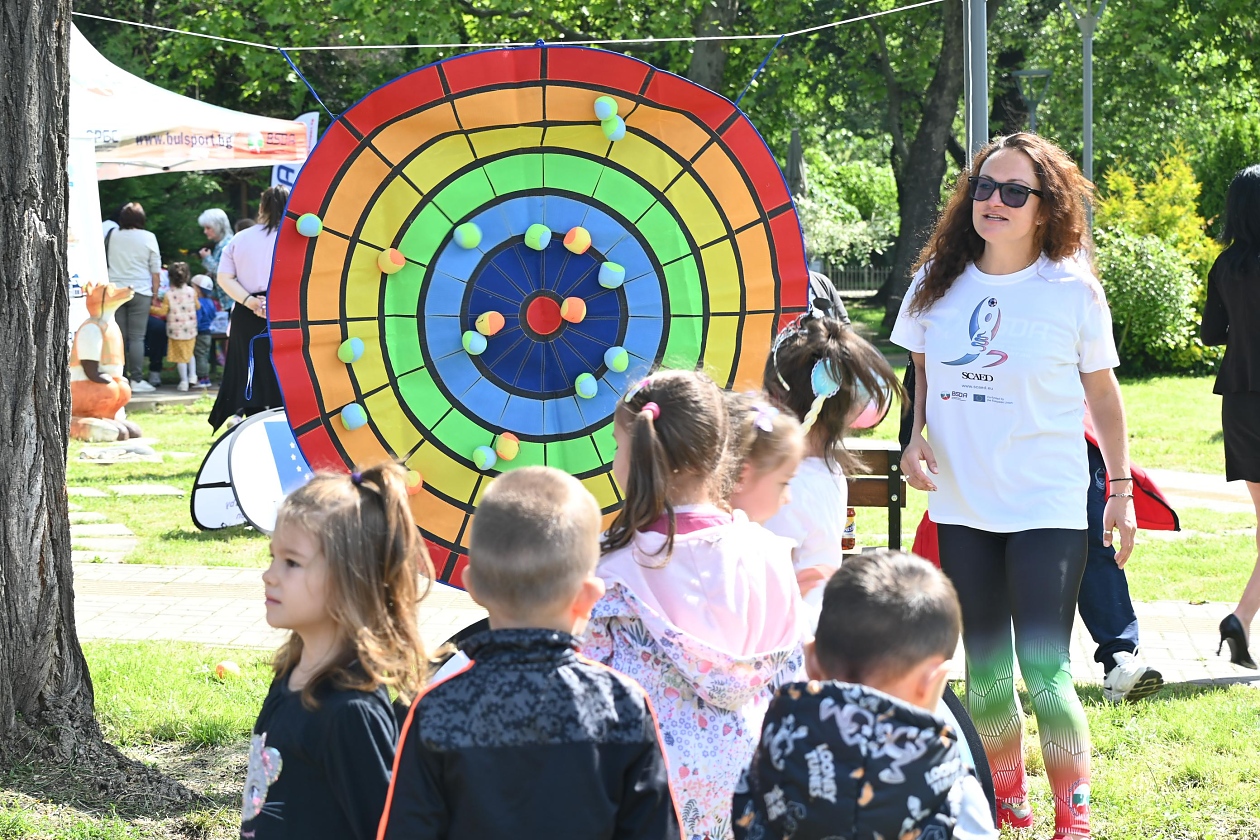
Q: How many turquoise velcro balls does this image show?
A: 12